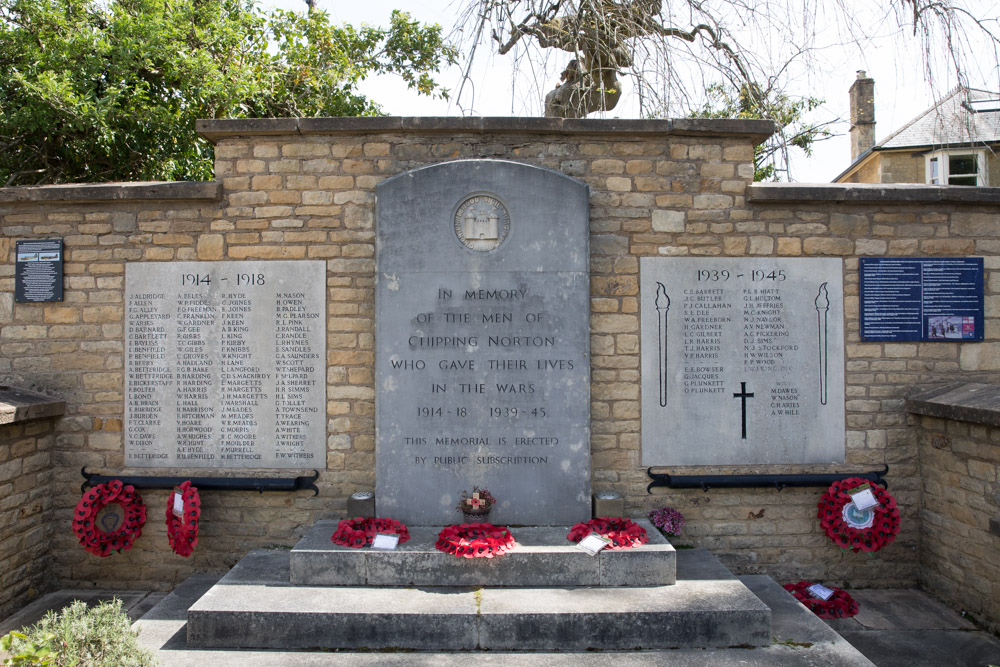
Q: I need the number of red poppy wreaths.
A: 7